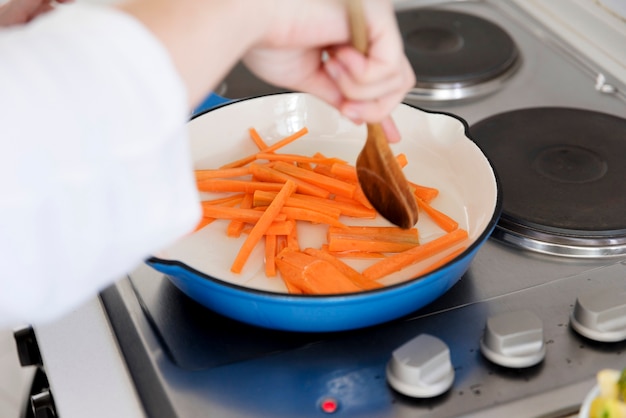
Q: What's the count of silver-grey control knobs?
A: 3